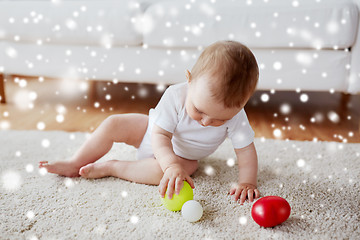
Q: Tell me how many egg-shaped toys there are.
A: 1